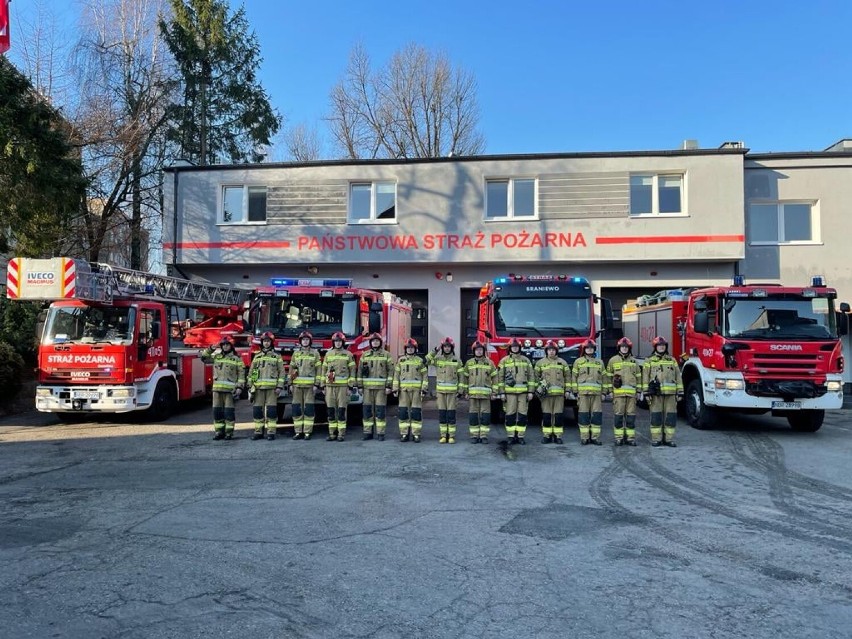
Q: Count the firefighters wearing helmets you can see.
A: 13